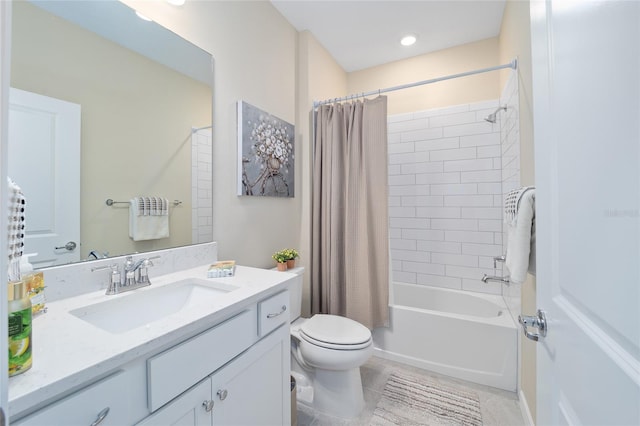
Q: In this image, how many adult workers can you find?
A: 0